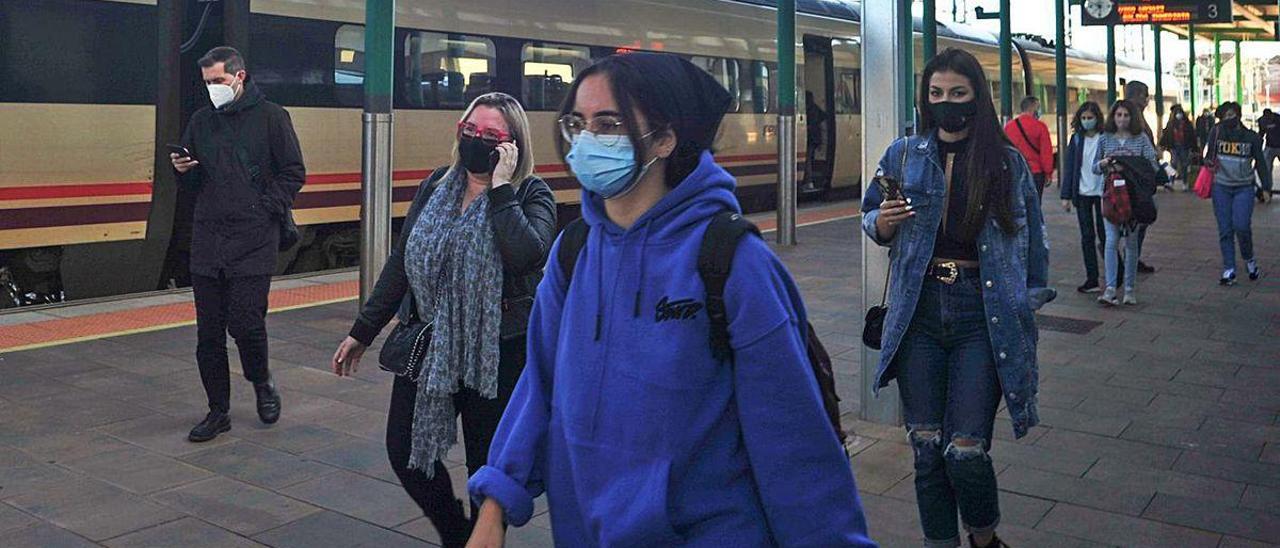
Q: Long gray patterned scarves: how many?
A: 1